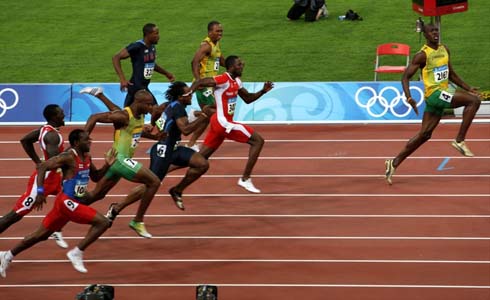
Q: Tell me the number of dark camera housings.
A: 2